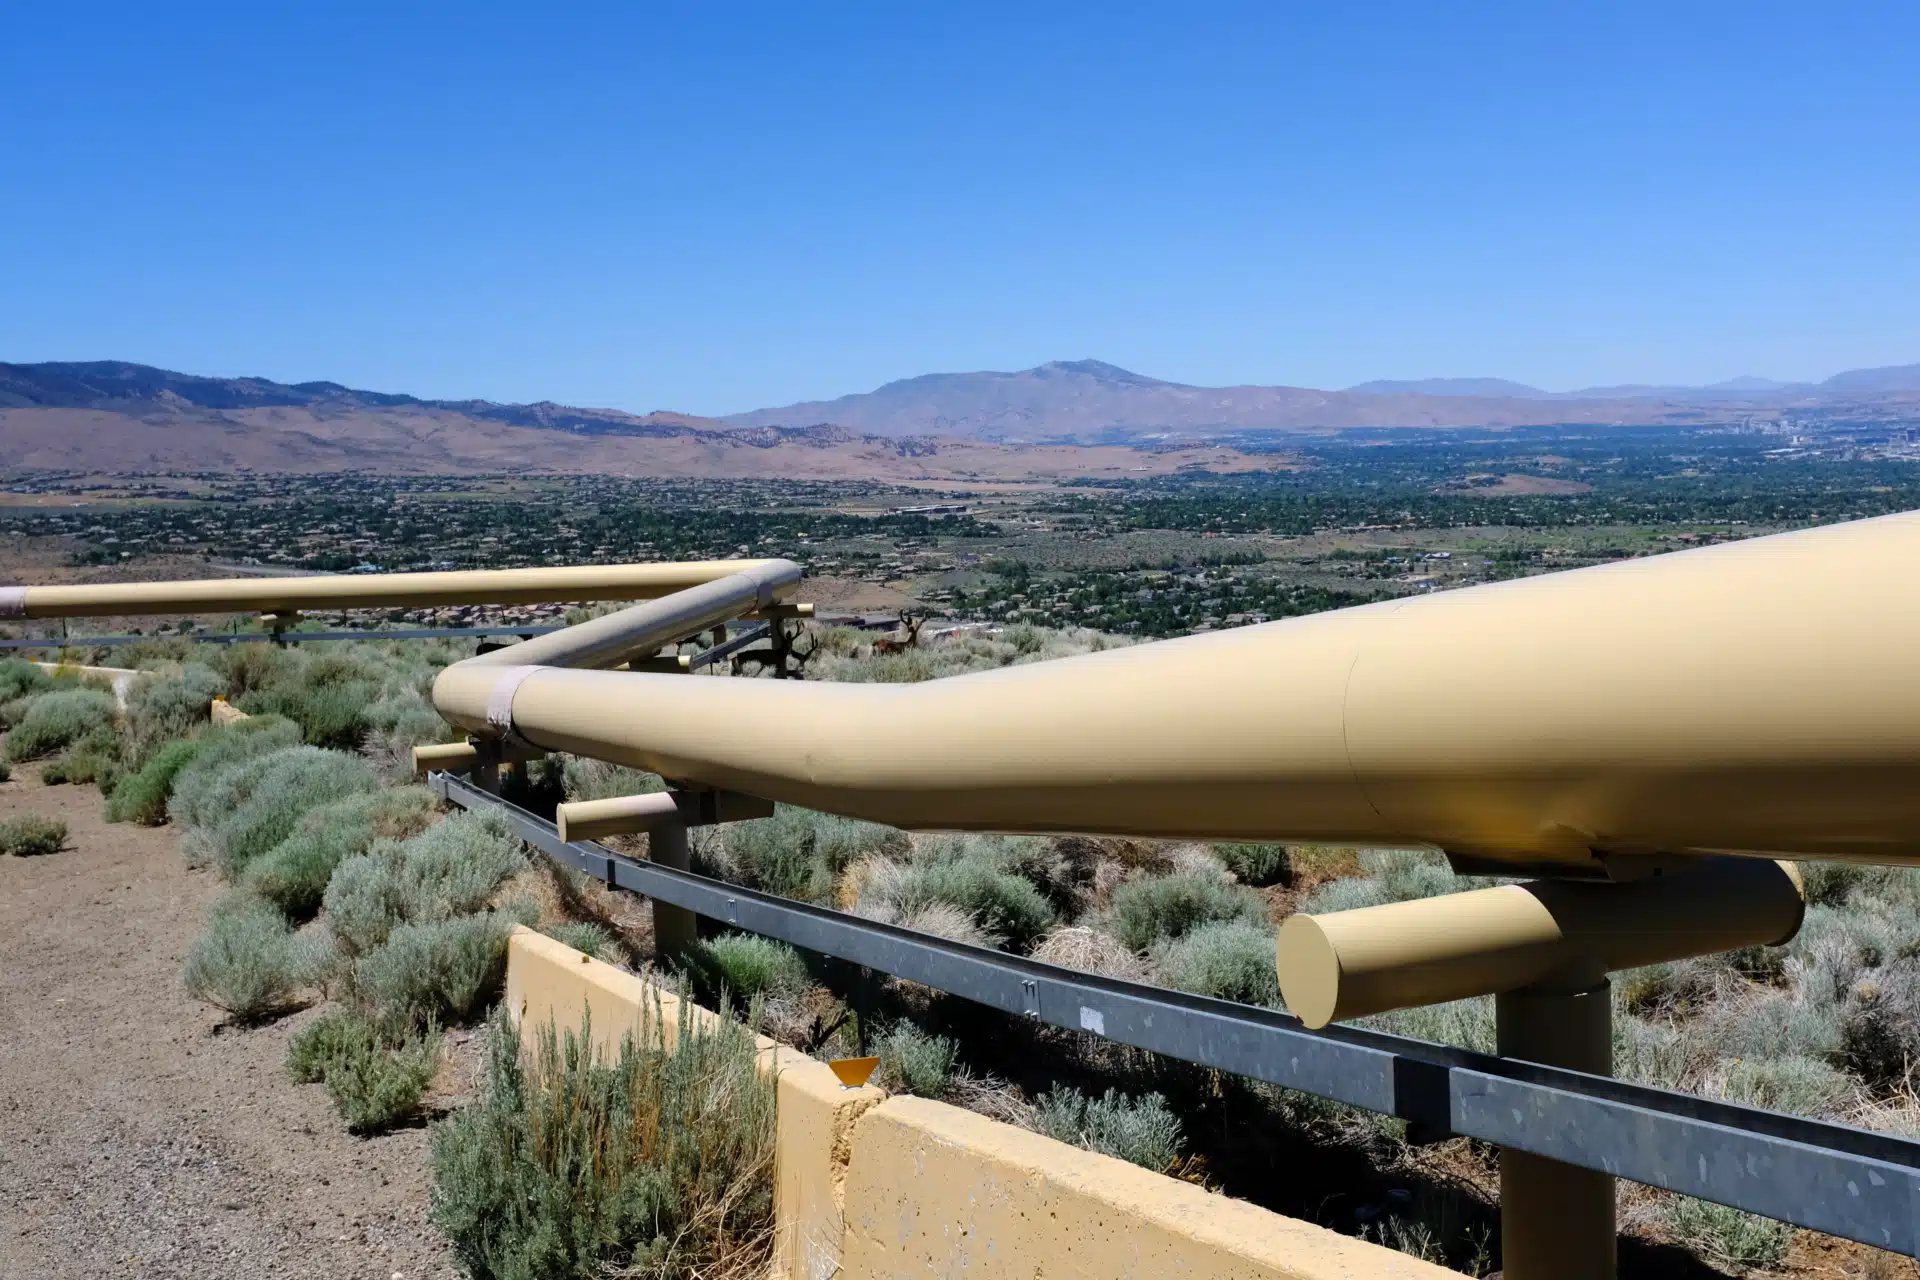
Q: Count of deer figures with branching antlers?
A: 3